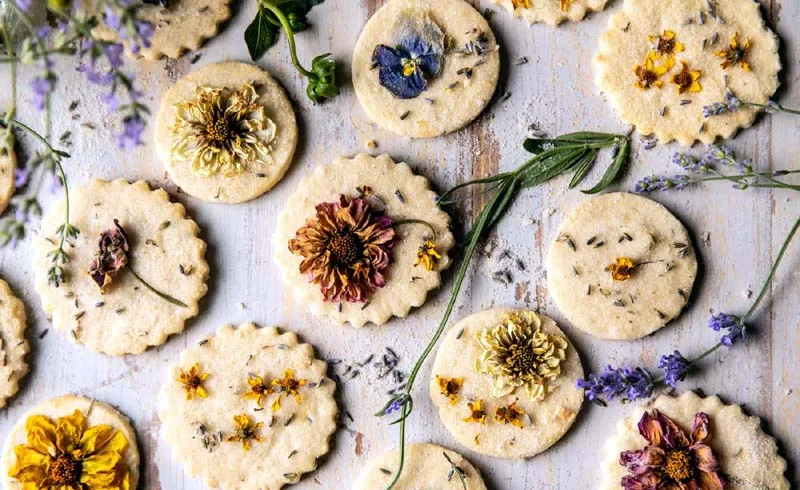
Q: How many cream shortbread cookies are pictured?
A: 15